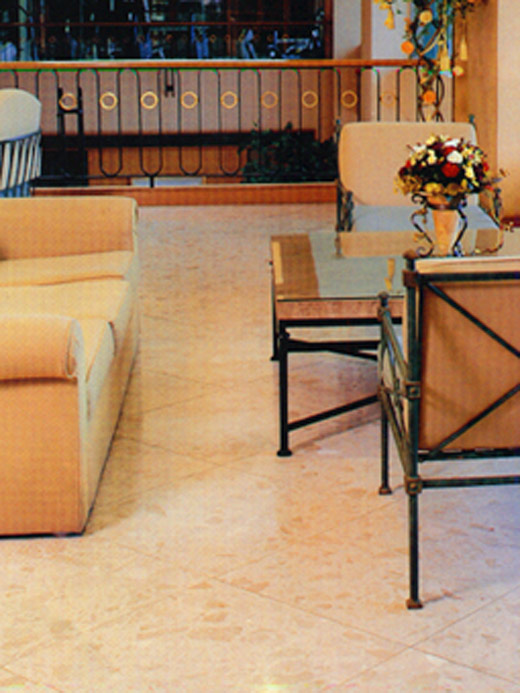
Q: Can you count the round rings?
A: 9